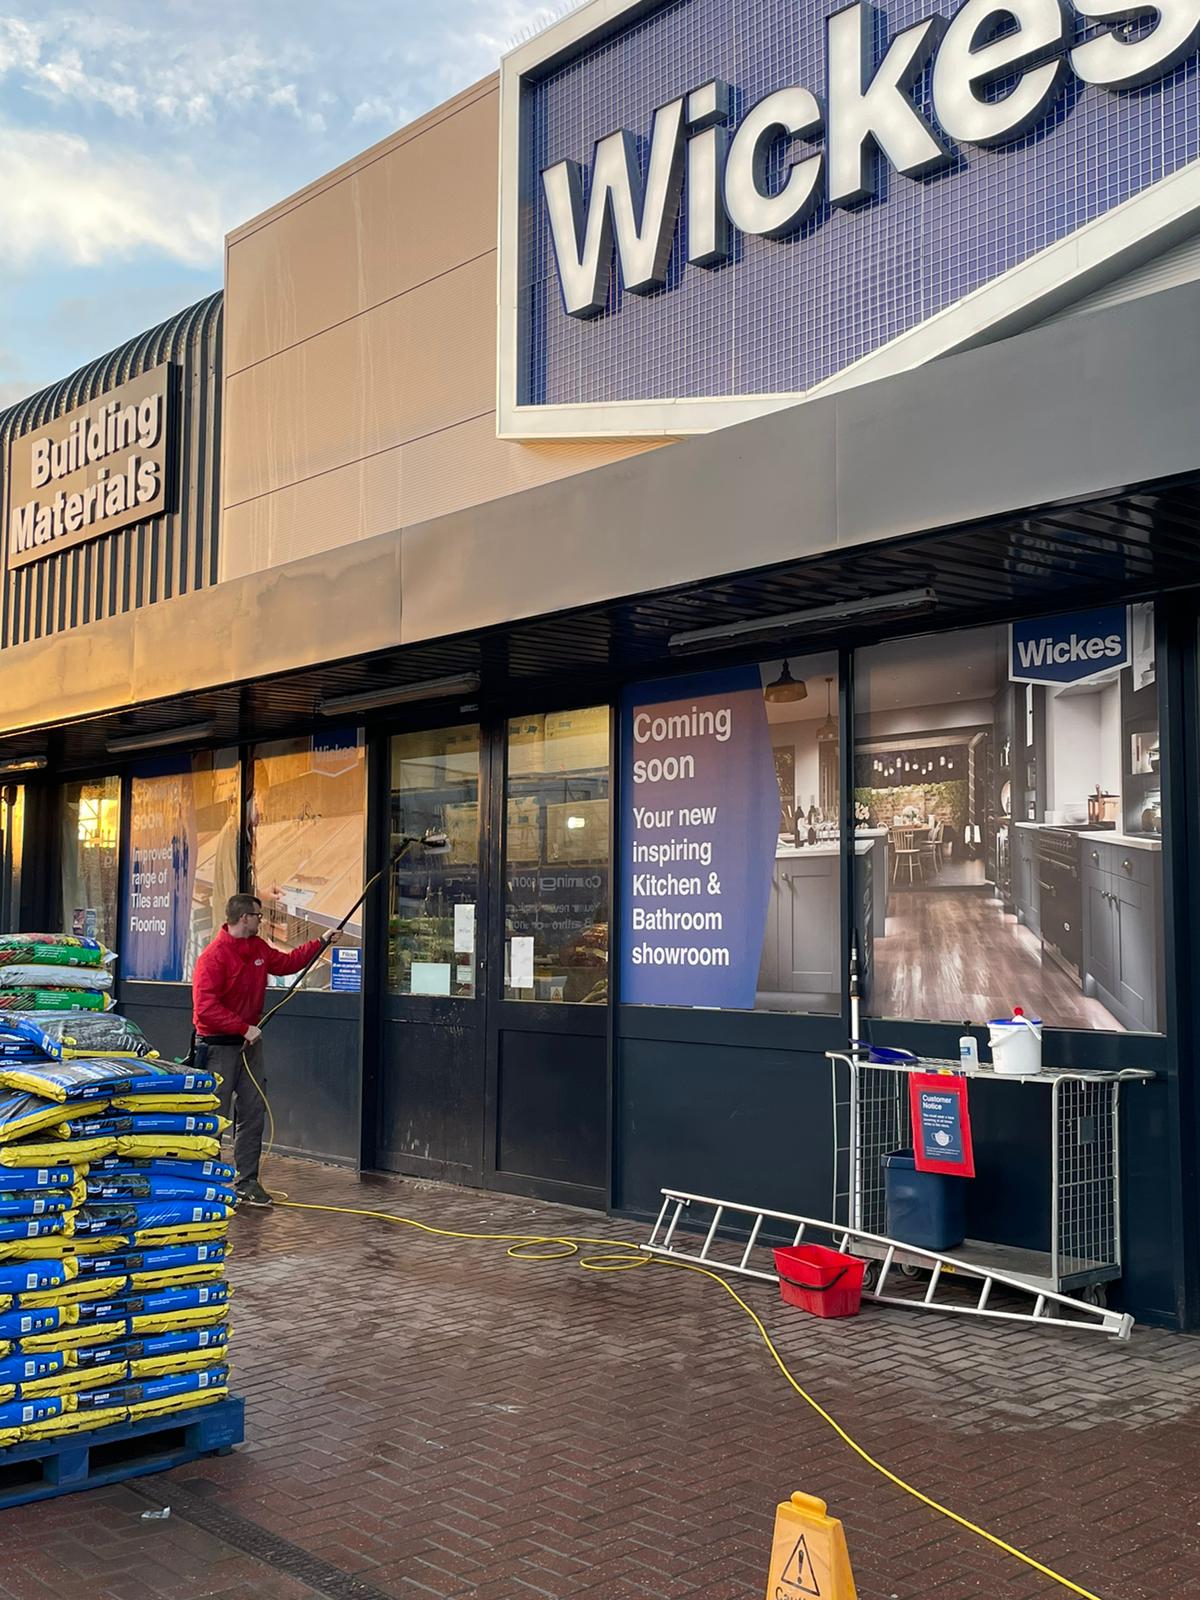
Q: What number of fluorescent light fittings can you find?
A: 4